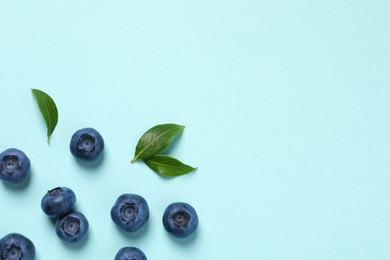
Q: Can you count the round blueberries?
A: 8